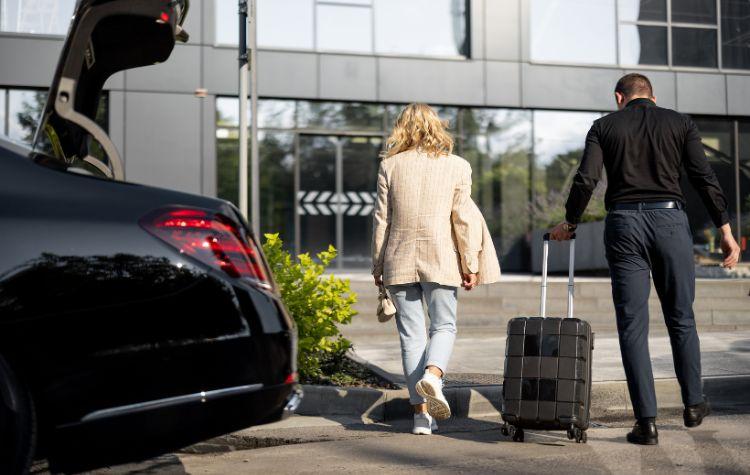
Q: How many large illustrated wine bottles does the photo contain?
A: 0